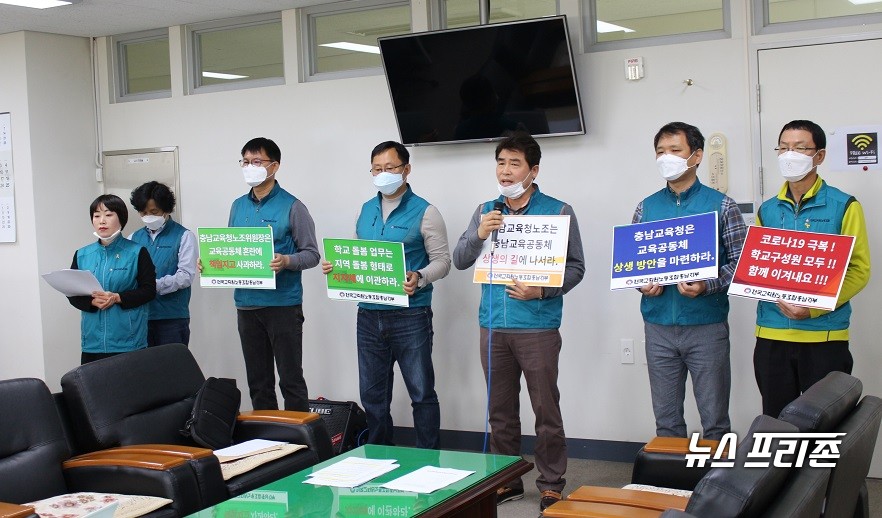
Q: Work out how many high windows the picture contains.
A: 6